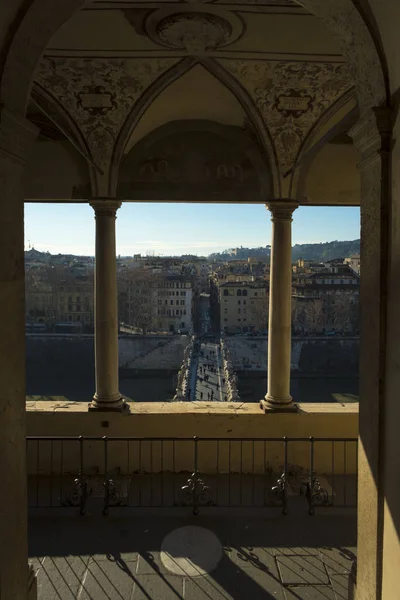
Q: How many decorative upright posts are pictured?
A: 5